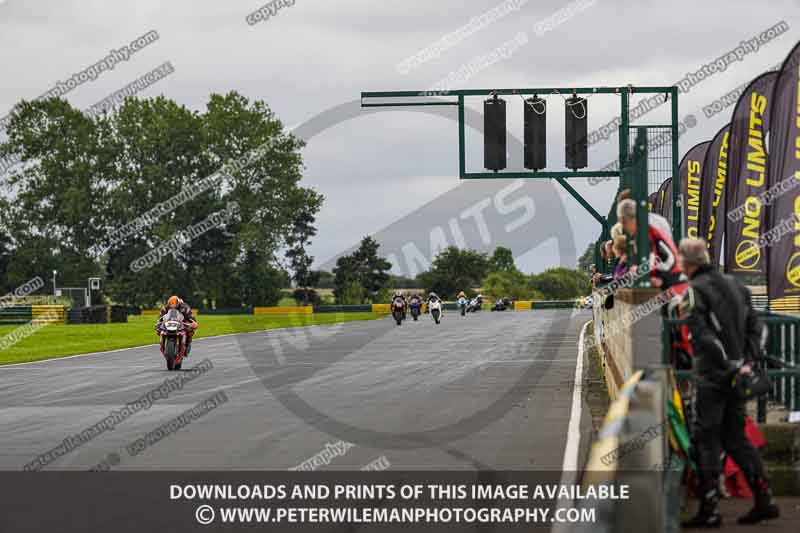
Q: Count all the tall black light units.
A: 3